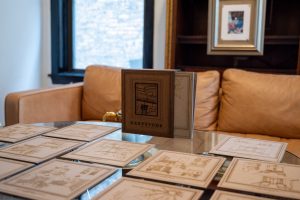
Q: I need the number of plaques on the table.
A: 11